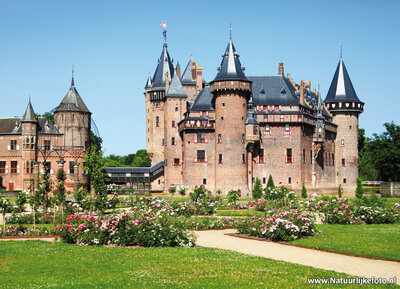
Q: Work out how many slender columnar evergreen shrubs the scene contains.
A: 5